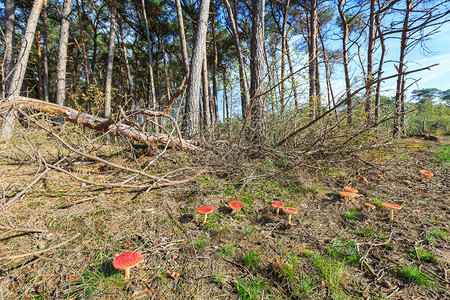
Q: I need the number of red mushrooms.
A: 10